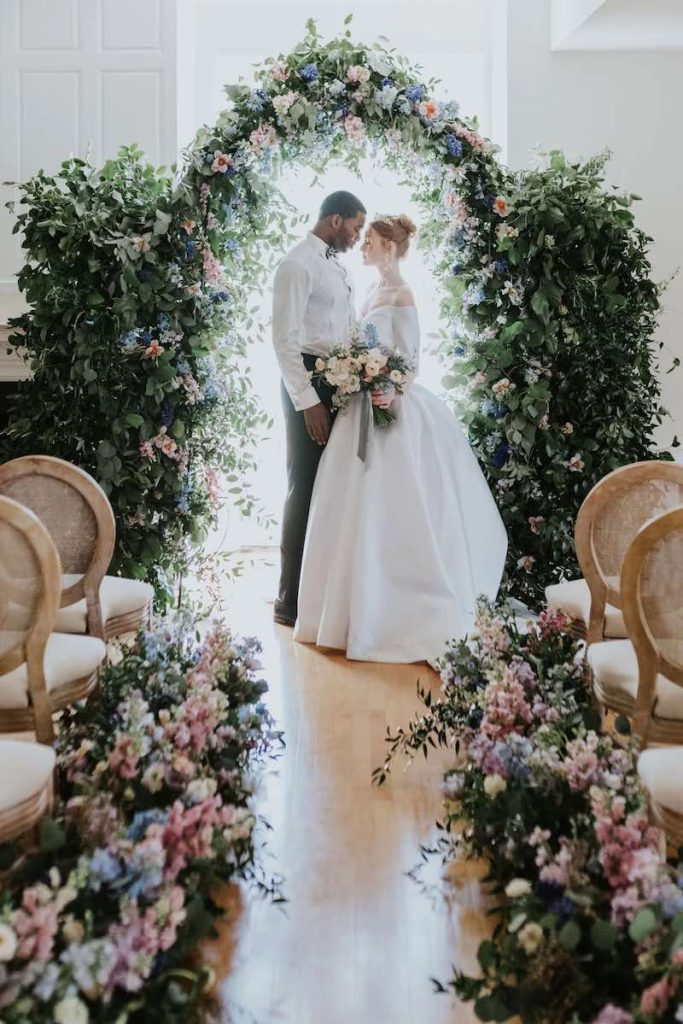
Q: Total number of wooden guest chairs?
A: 6